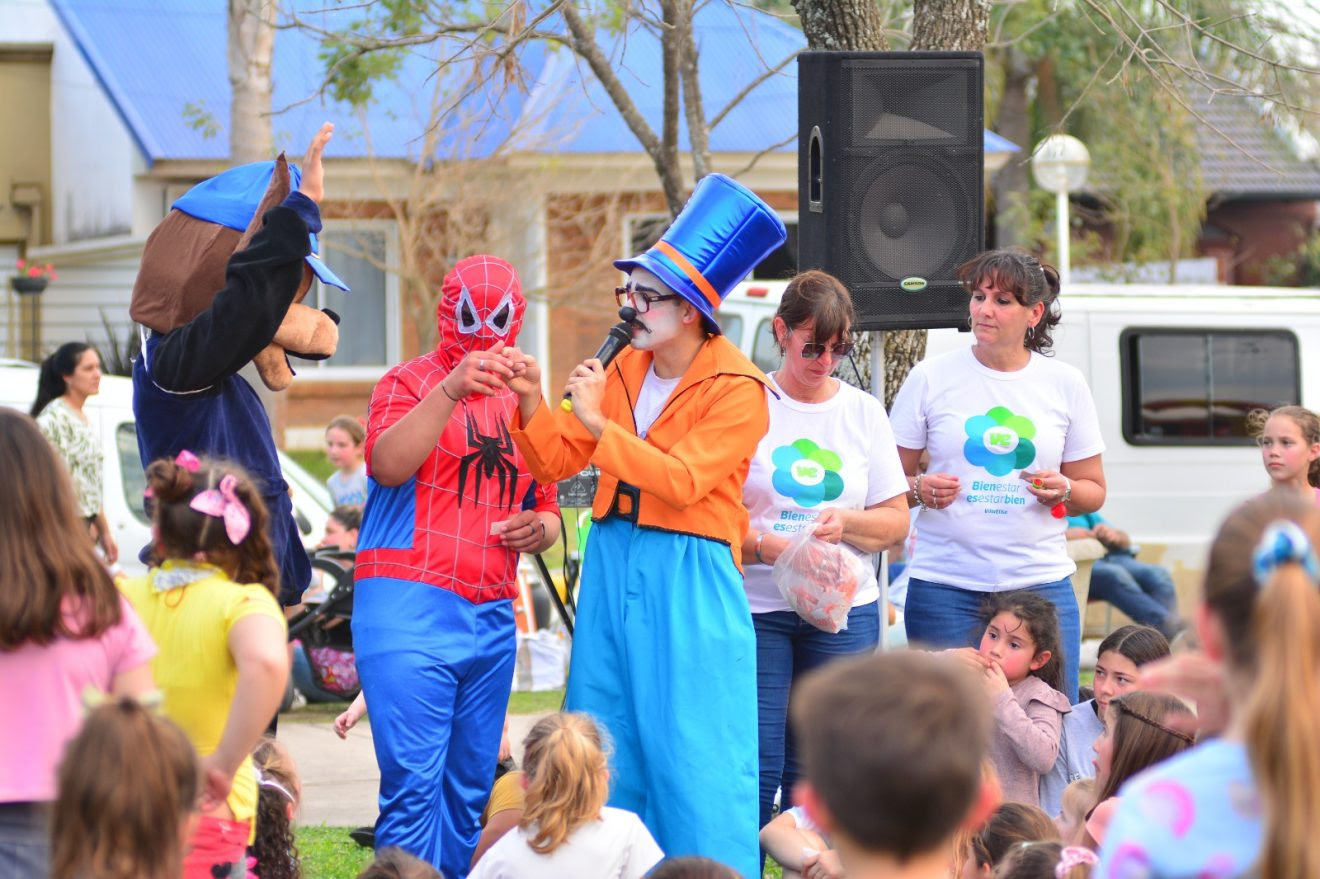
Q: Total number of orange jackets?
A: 1